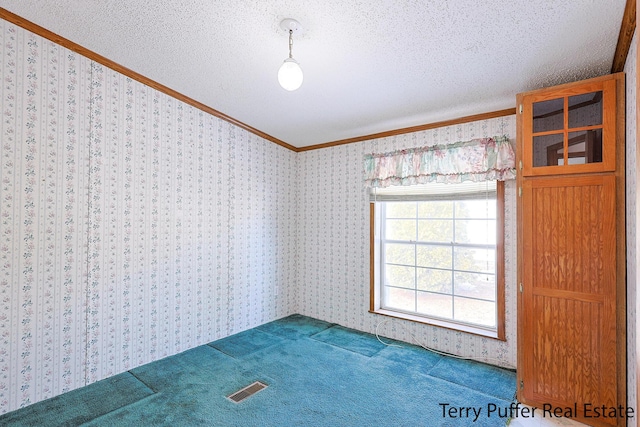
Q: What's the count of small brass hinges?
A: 5